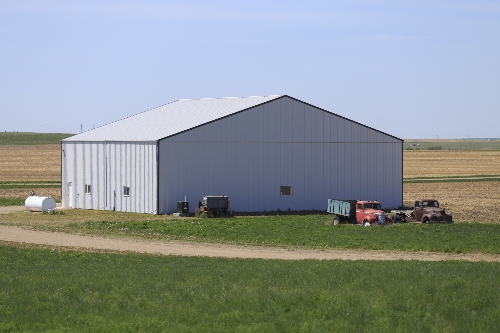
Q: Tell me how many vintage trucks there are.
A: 2